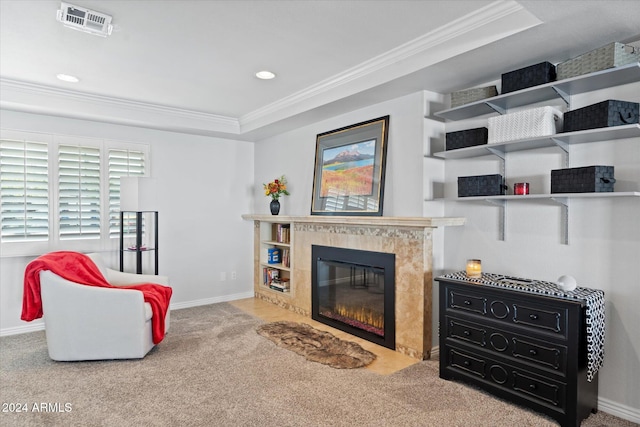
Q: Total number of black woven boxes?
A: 5